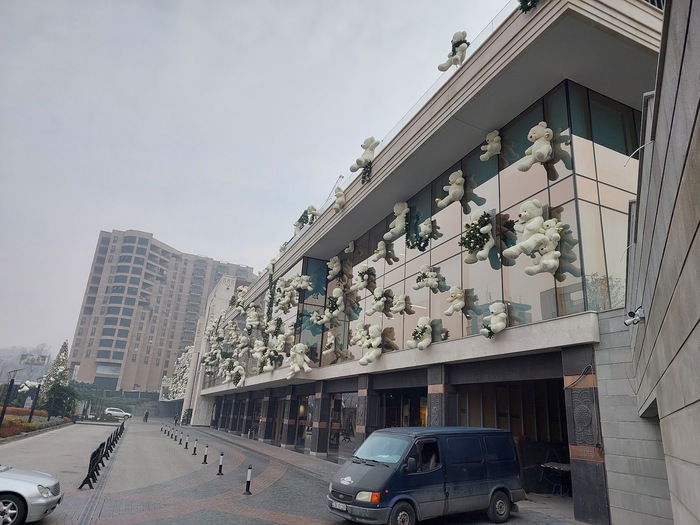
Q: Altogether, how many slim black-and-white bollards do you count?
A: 11